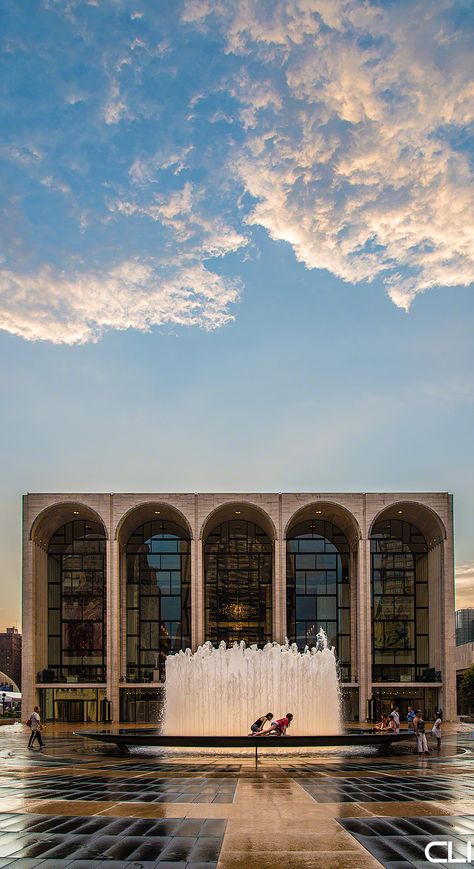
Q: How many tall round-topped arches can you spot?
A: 5